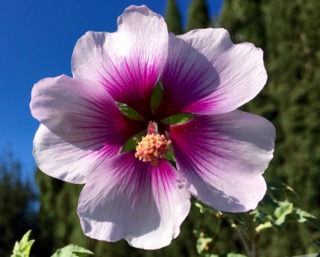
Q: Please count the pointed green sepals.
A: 5